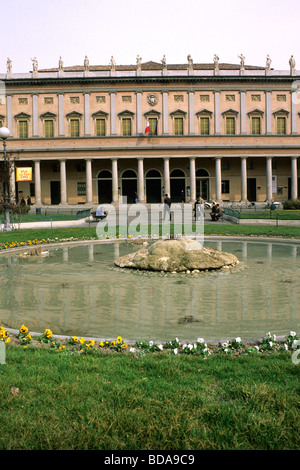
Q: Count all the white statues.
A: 12